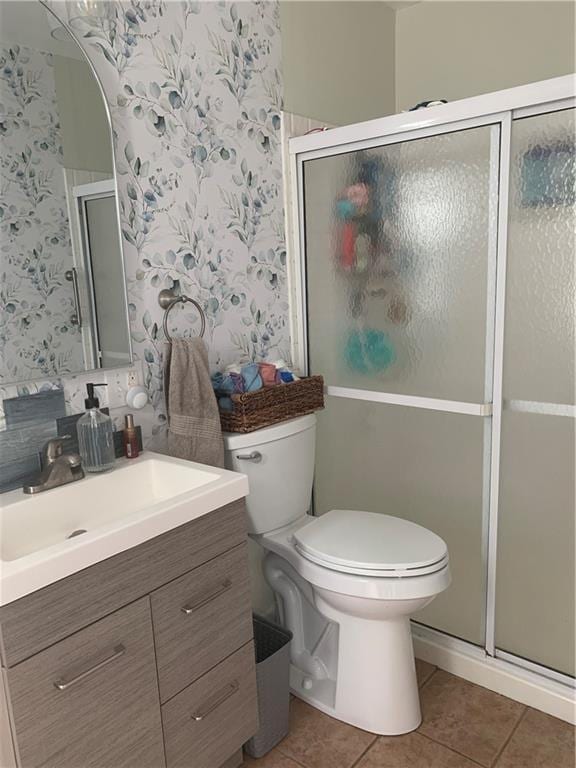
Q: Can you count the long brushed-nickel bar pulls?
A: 3